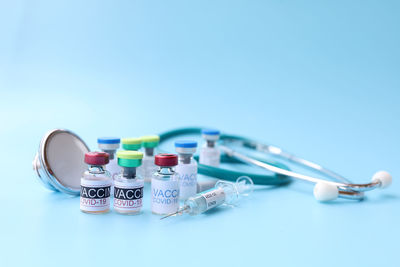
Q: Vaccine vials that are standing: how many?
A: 8